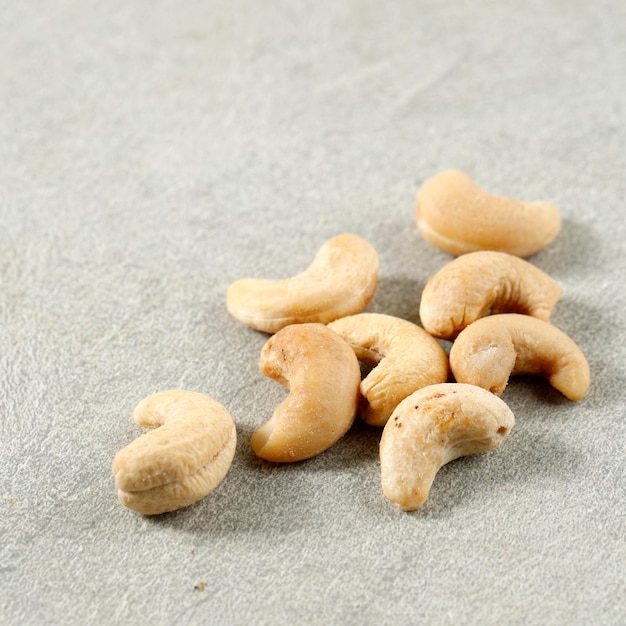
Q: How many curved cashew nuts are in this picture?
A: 8